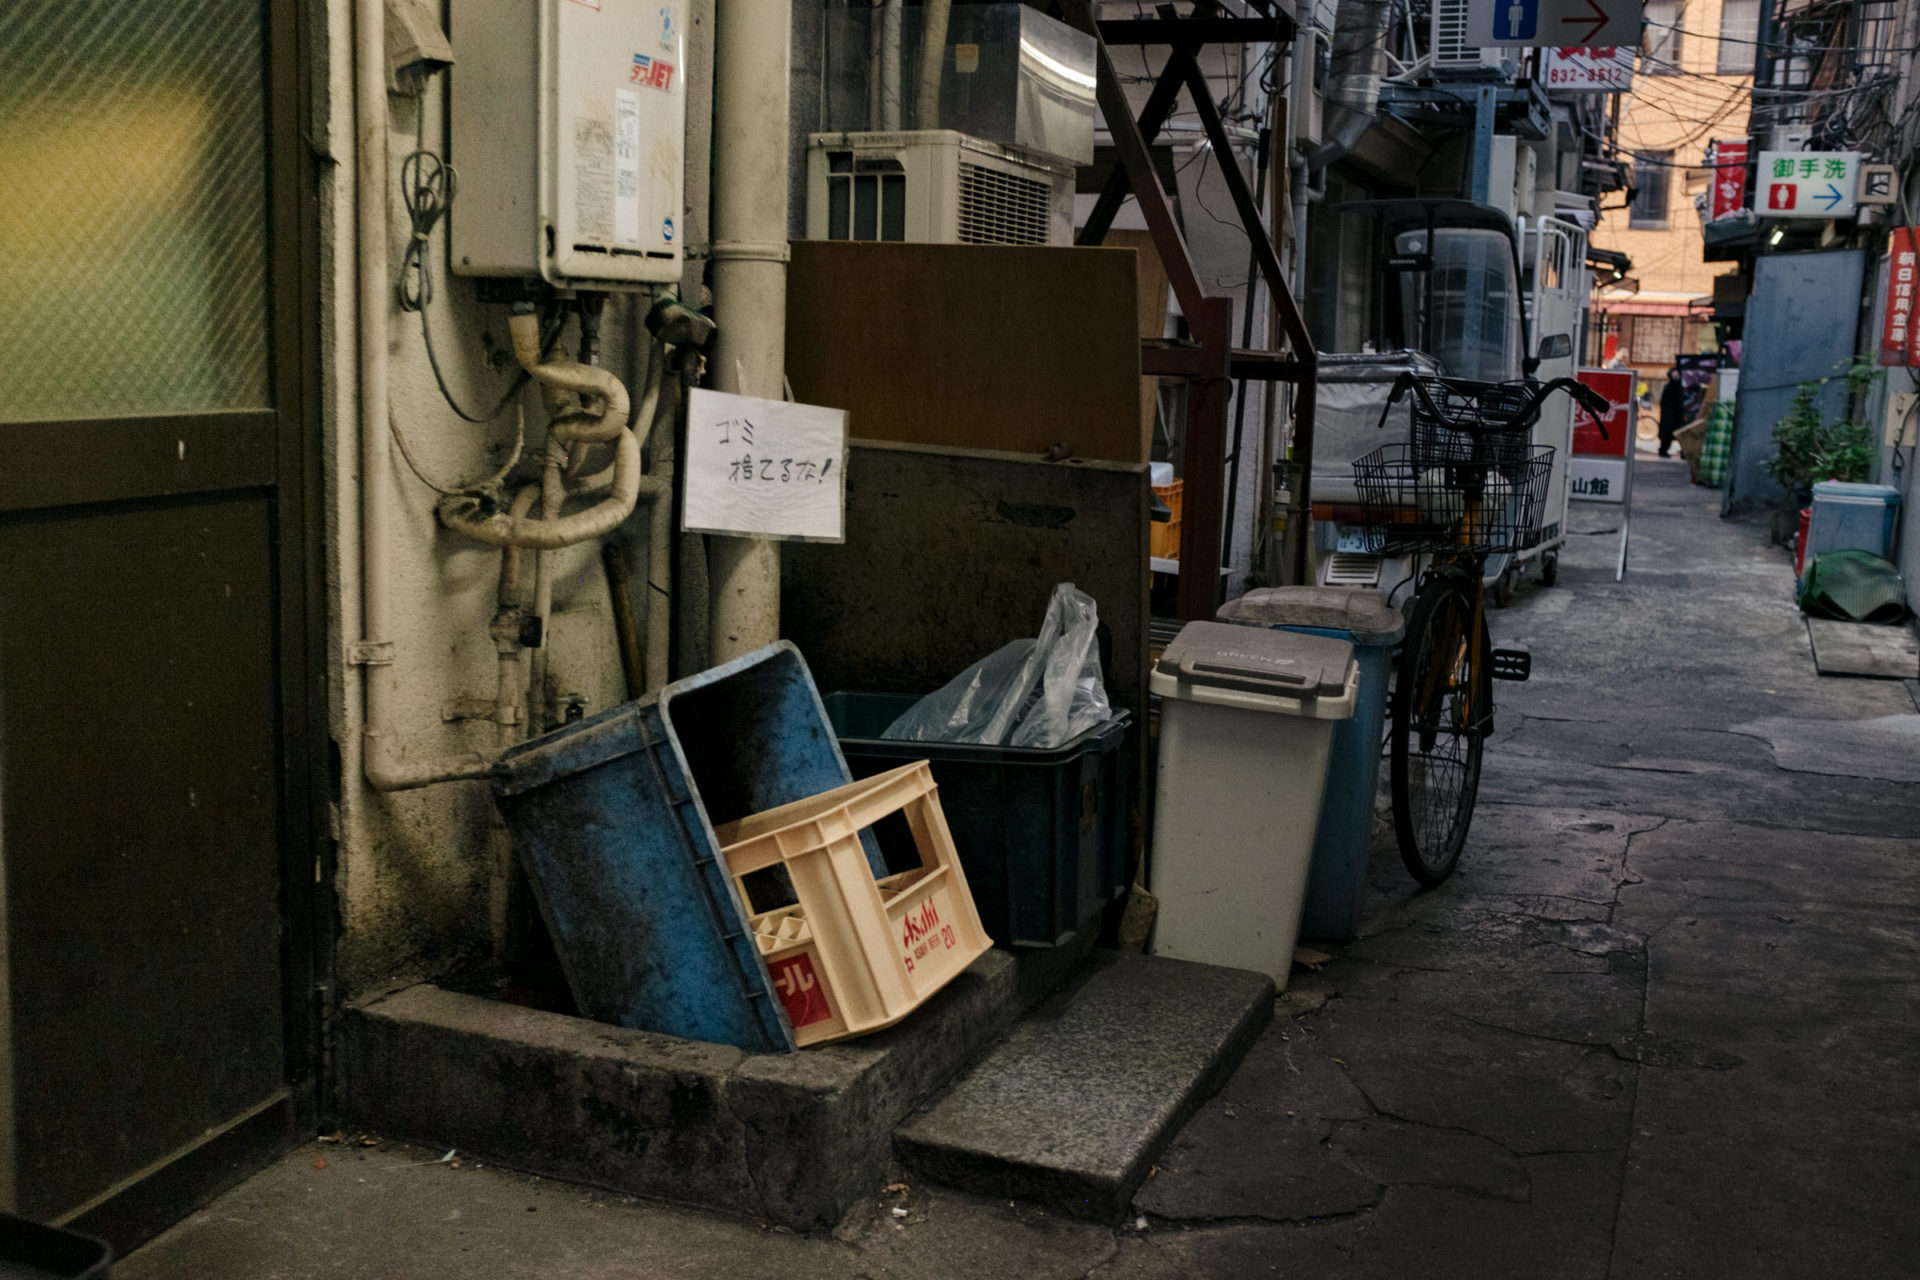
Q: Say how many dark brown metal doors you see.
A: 1